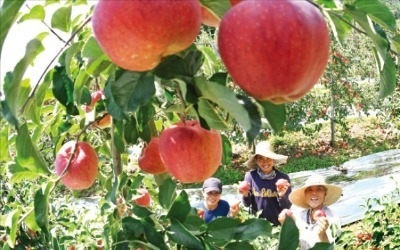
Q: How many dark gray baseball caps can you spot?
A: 1